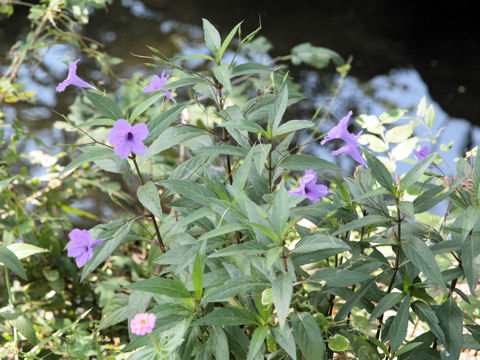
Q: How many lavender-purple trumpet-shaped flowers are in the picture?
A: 8